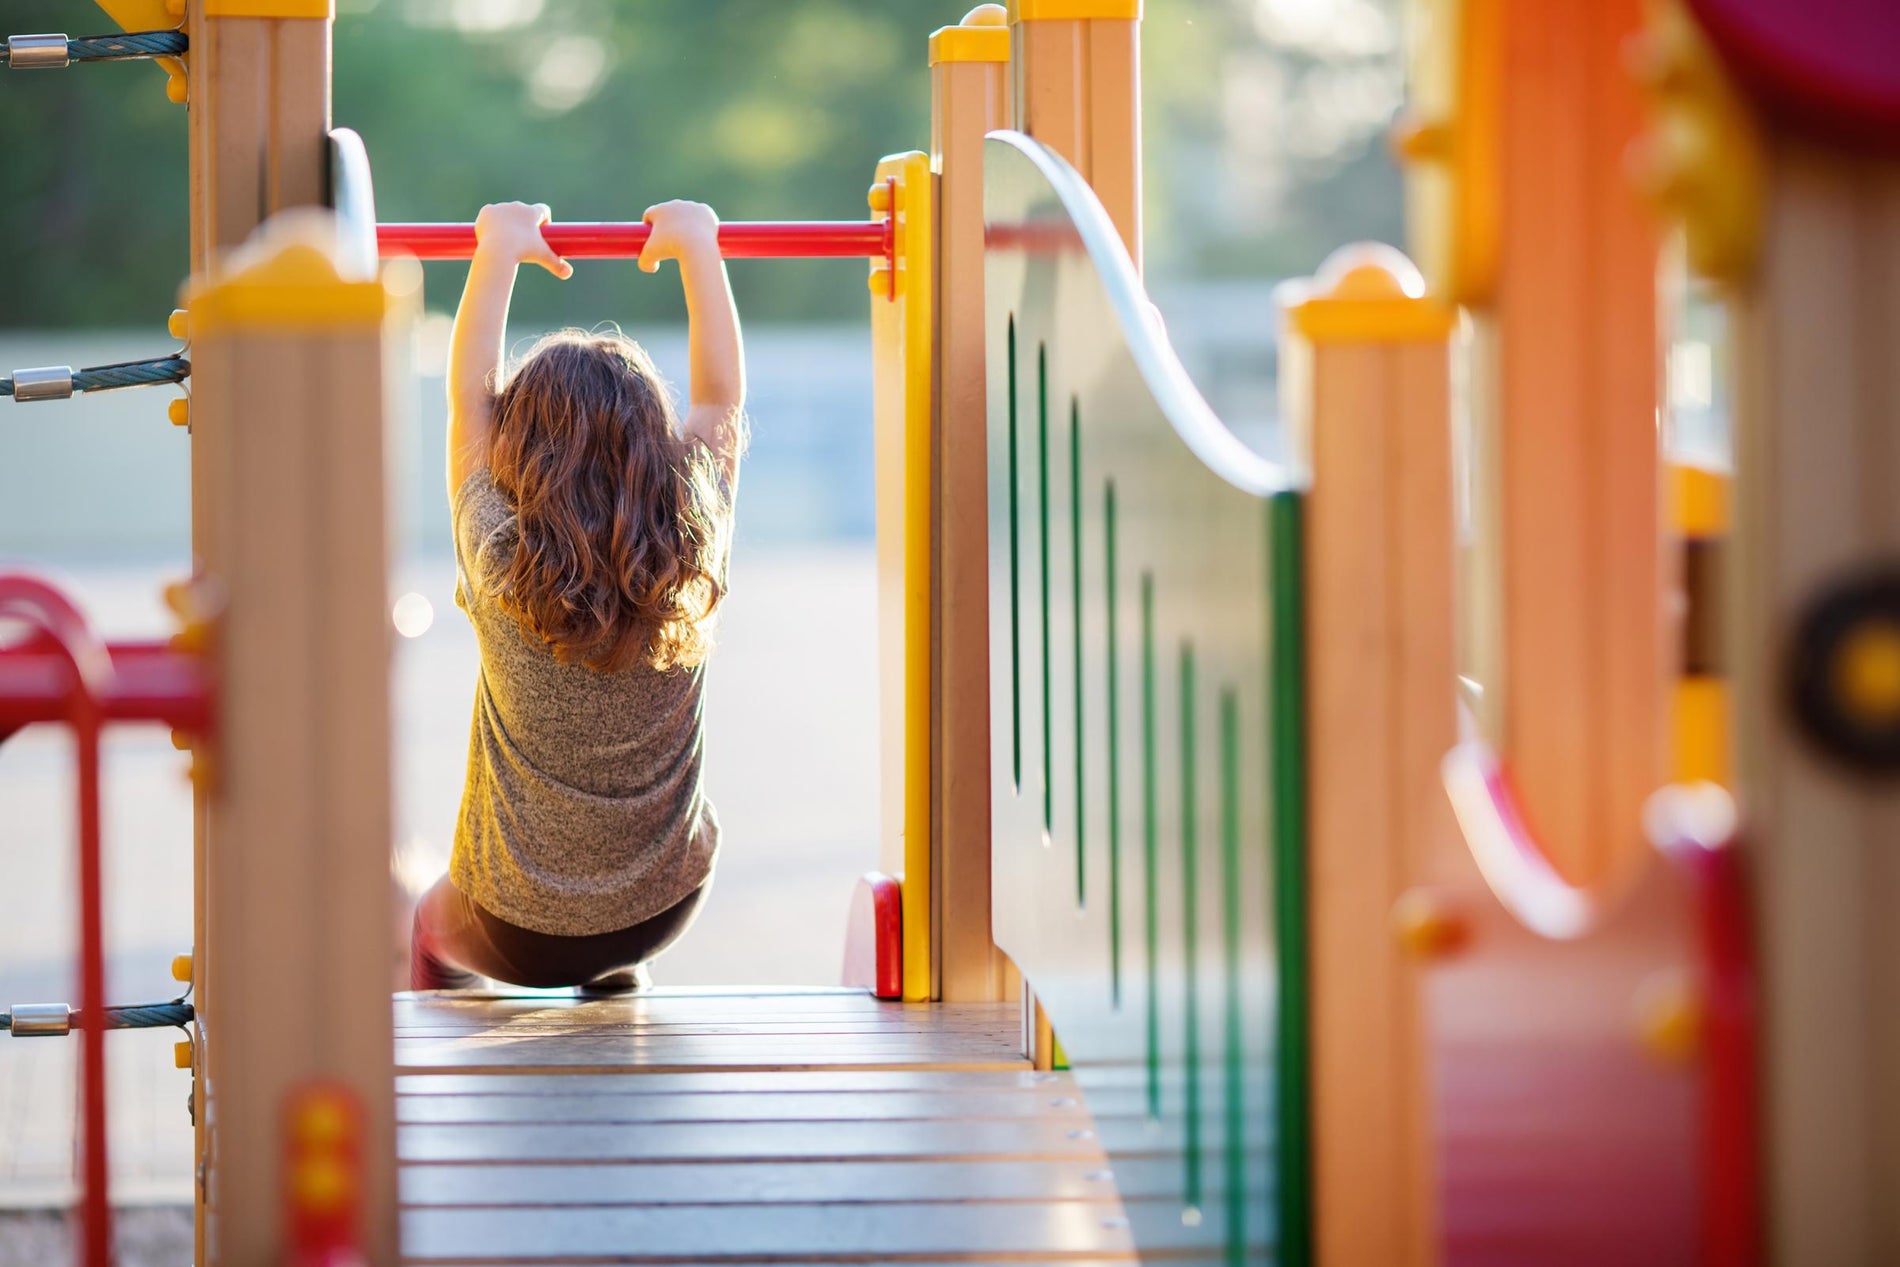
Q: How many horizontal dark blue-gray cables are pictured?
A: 3